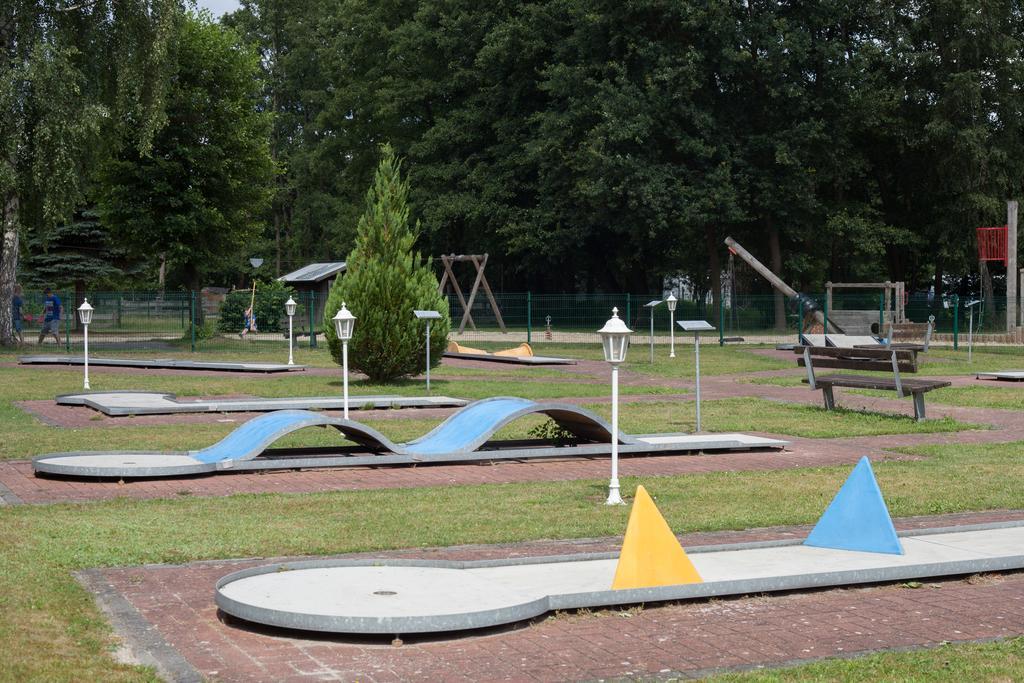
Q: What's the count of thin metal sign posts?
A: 4